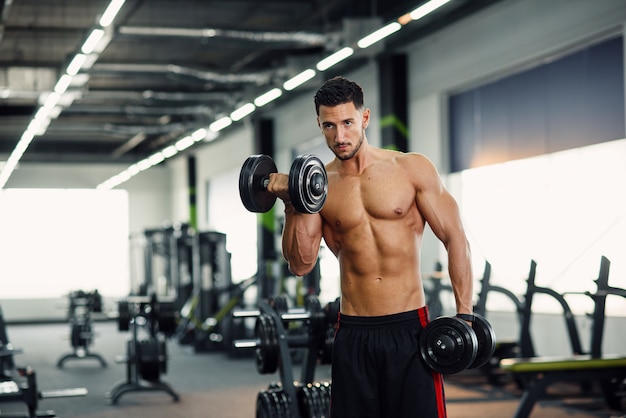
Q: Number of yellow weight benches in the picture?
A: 1